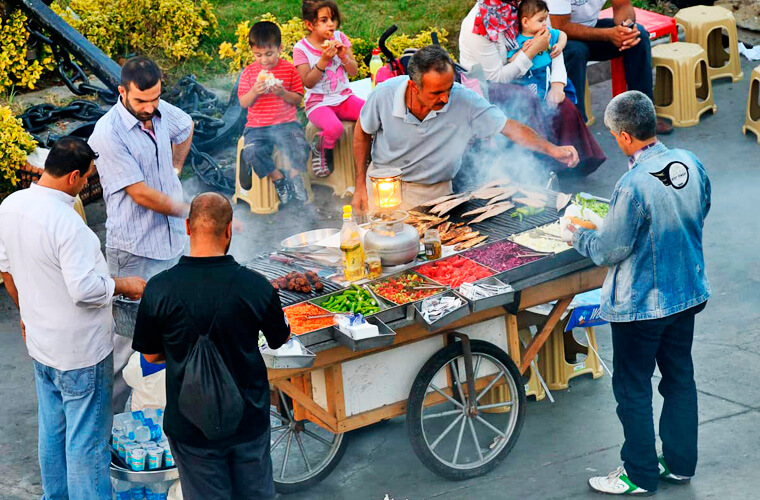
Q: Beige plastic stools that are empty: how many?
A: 3